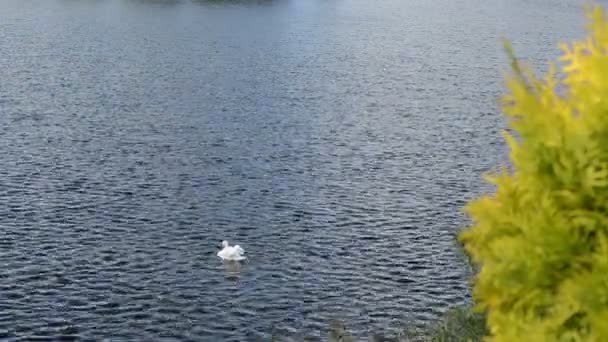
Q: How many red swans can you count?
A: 0